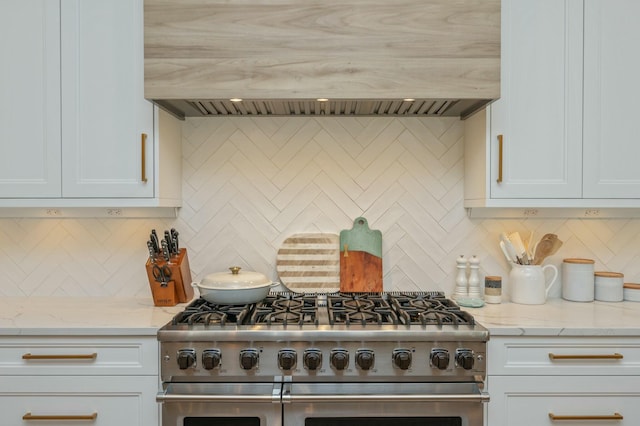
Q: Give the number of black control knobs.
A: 10